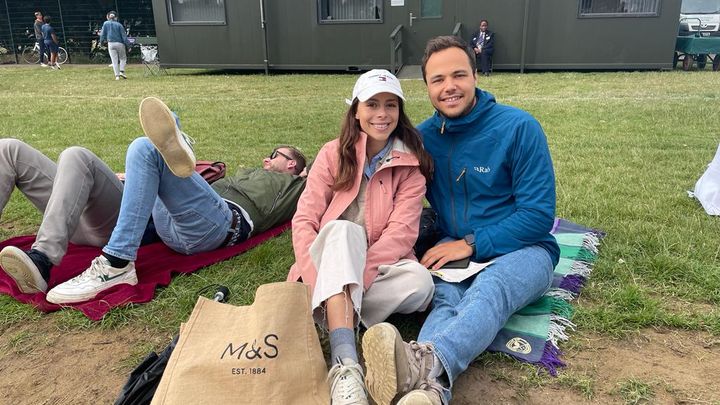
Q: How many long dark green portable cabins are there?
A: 1